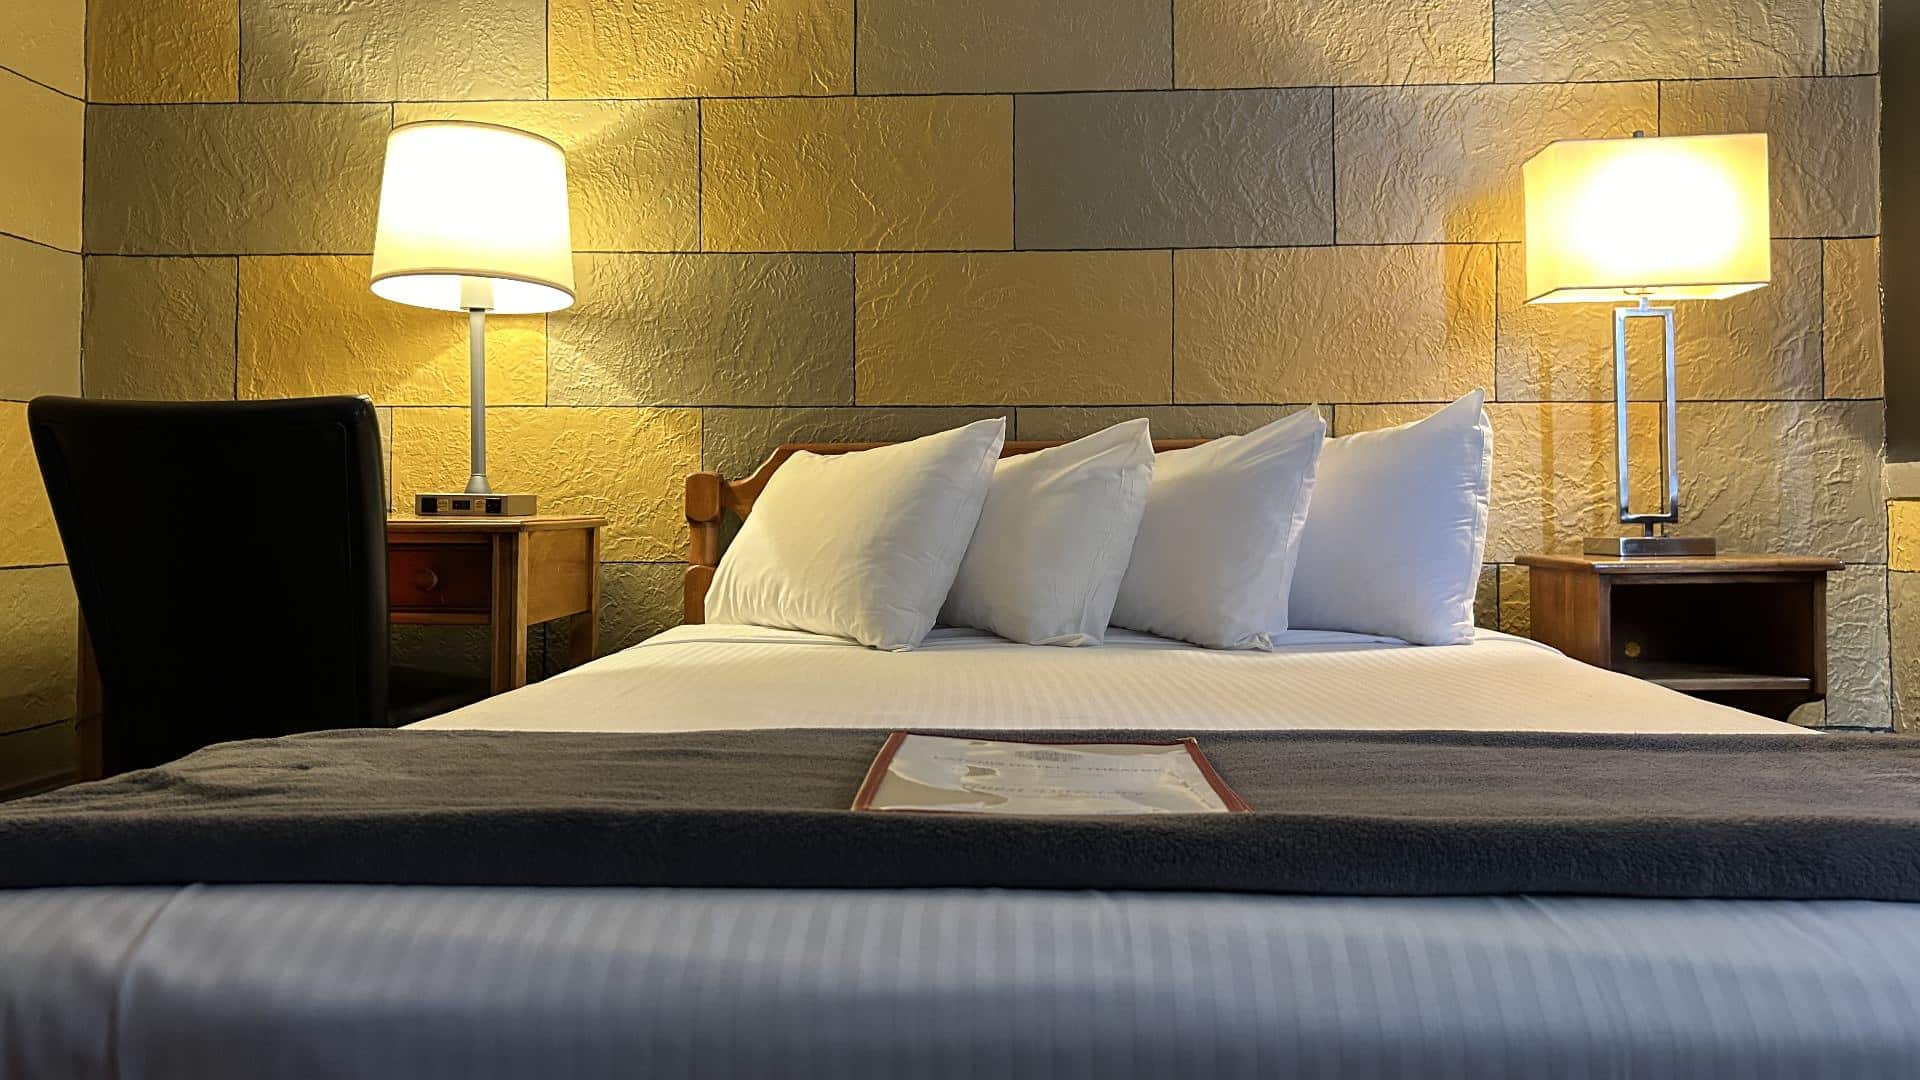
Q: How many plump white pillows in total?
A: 4